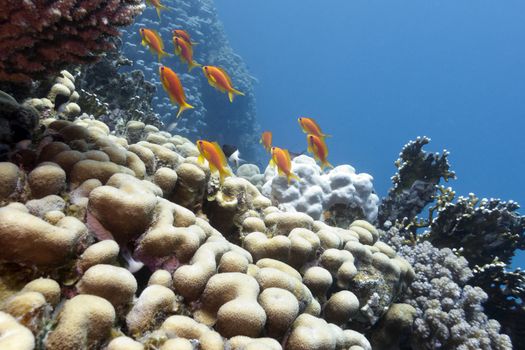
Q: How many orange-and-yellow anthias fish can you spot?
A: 11